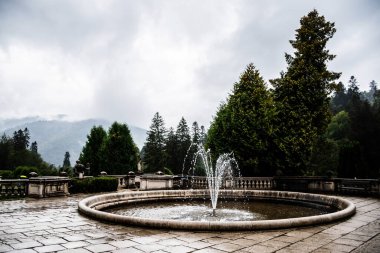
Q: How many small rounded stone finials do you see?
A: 5